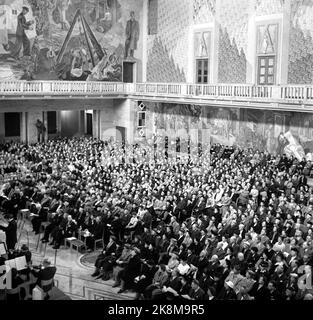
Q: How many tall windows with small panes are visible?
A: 2